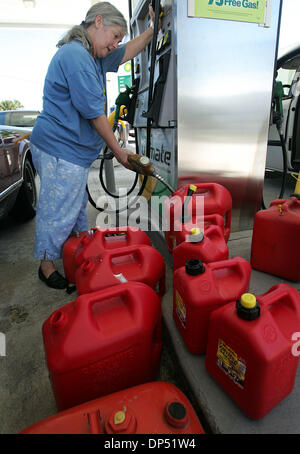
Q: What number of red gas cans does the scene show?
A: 11